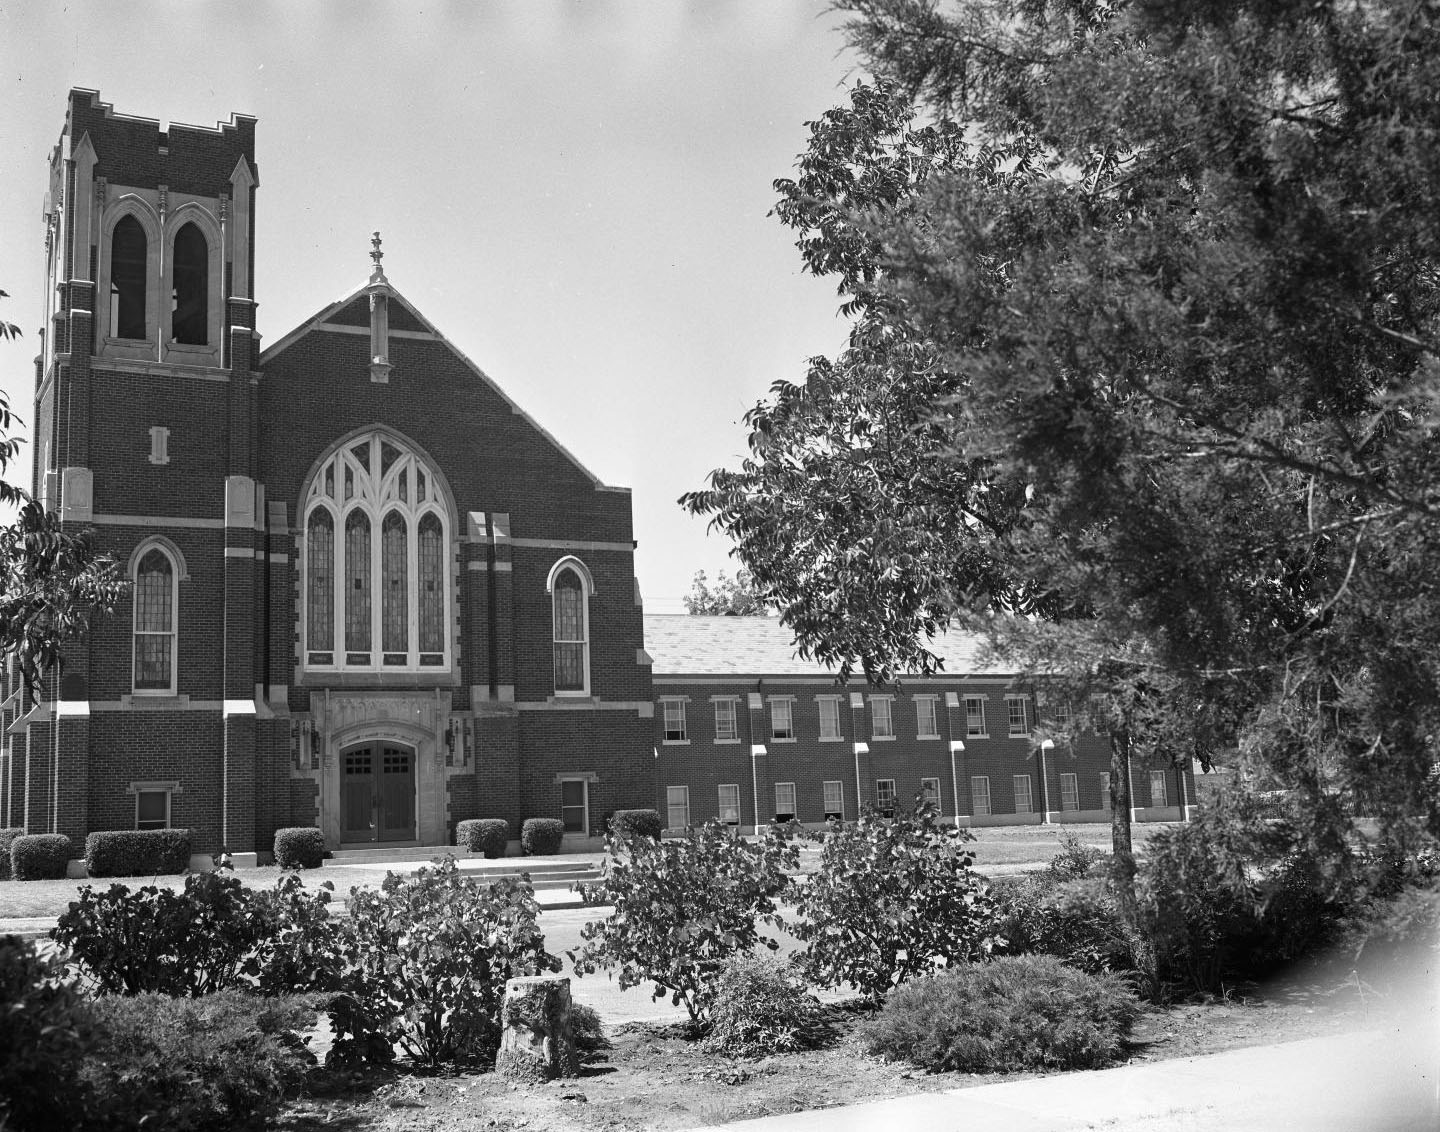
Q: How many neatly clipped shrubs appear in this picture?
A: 7